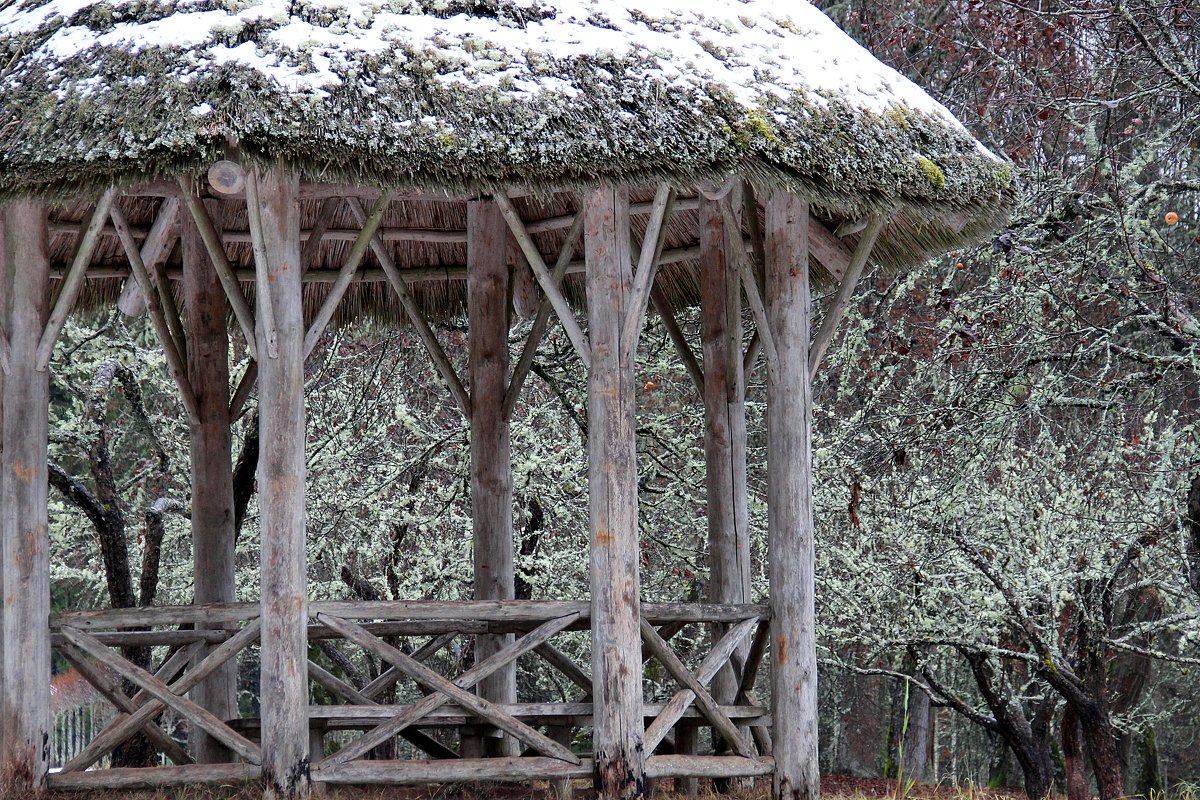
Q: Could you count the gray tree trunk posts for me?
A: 7